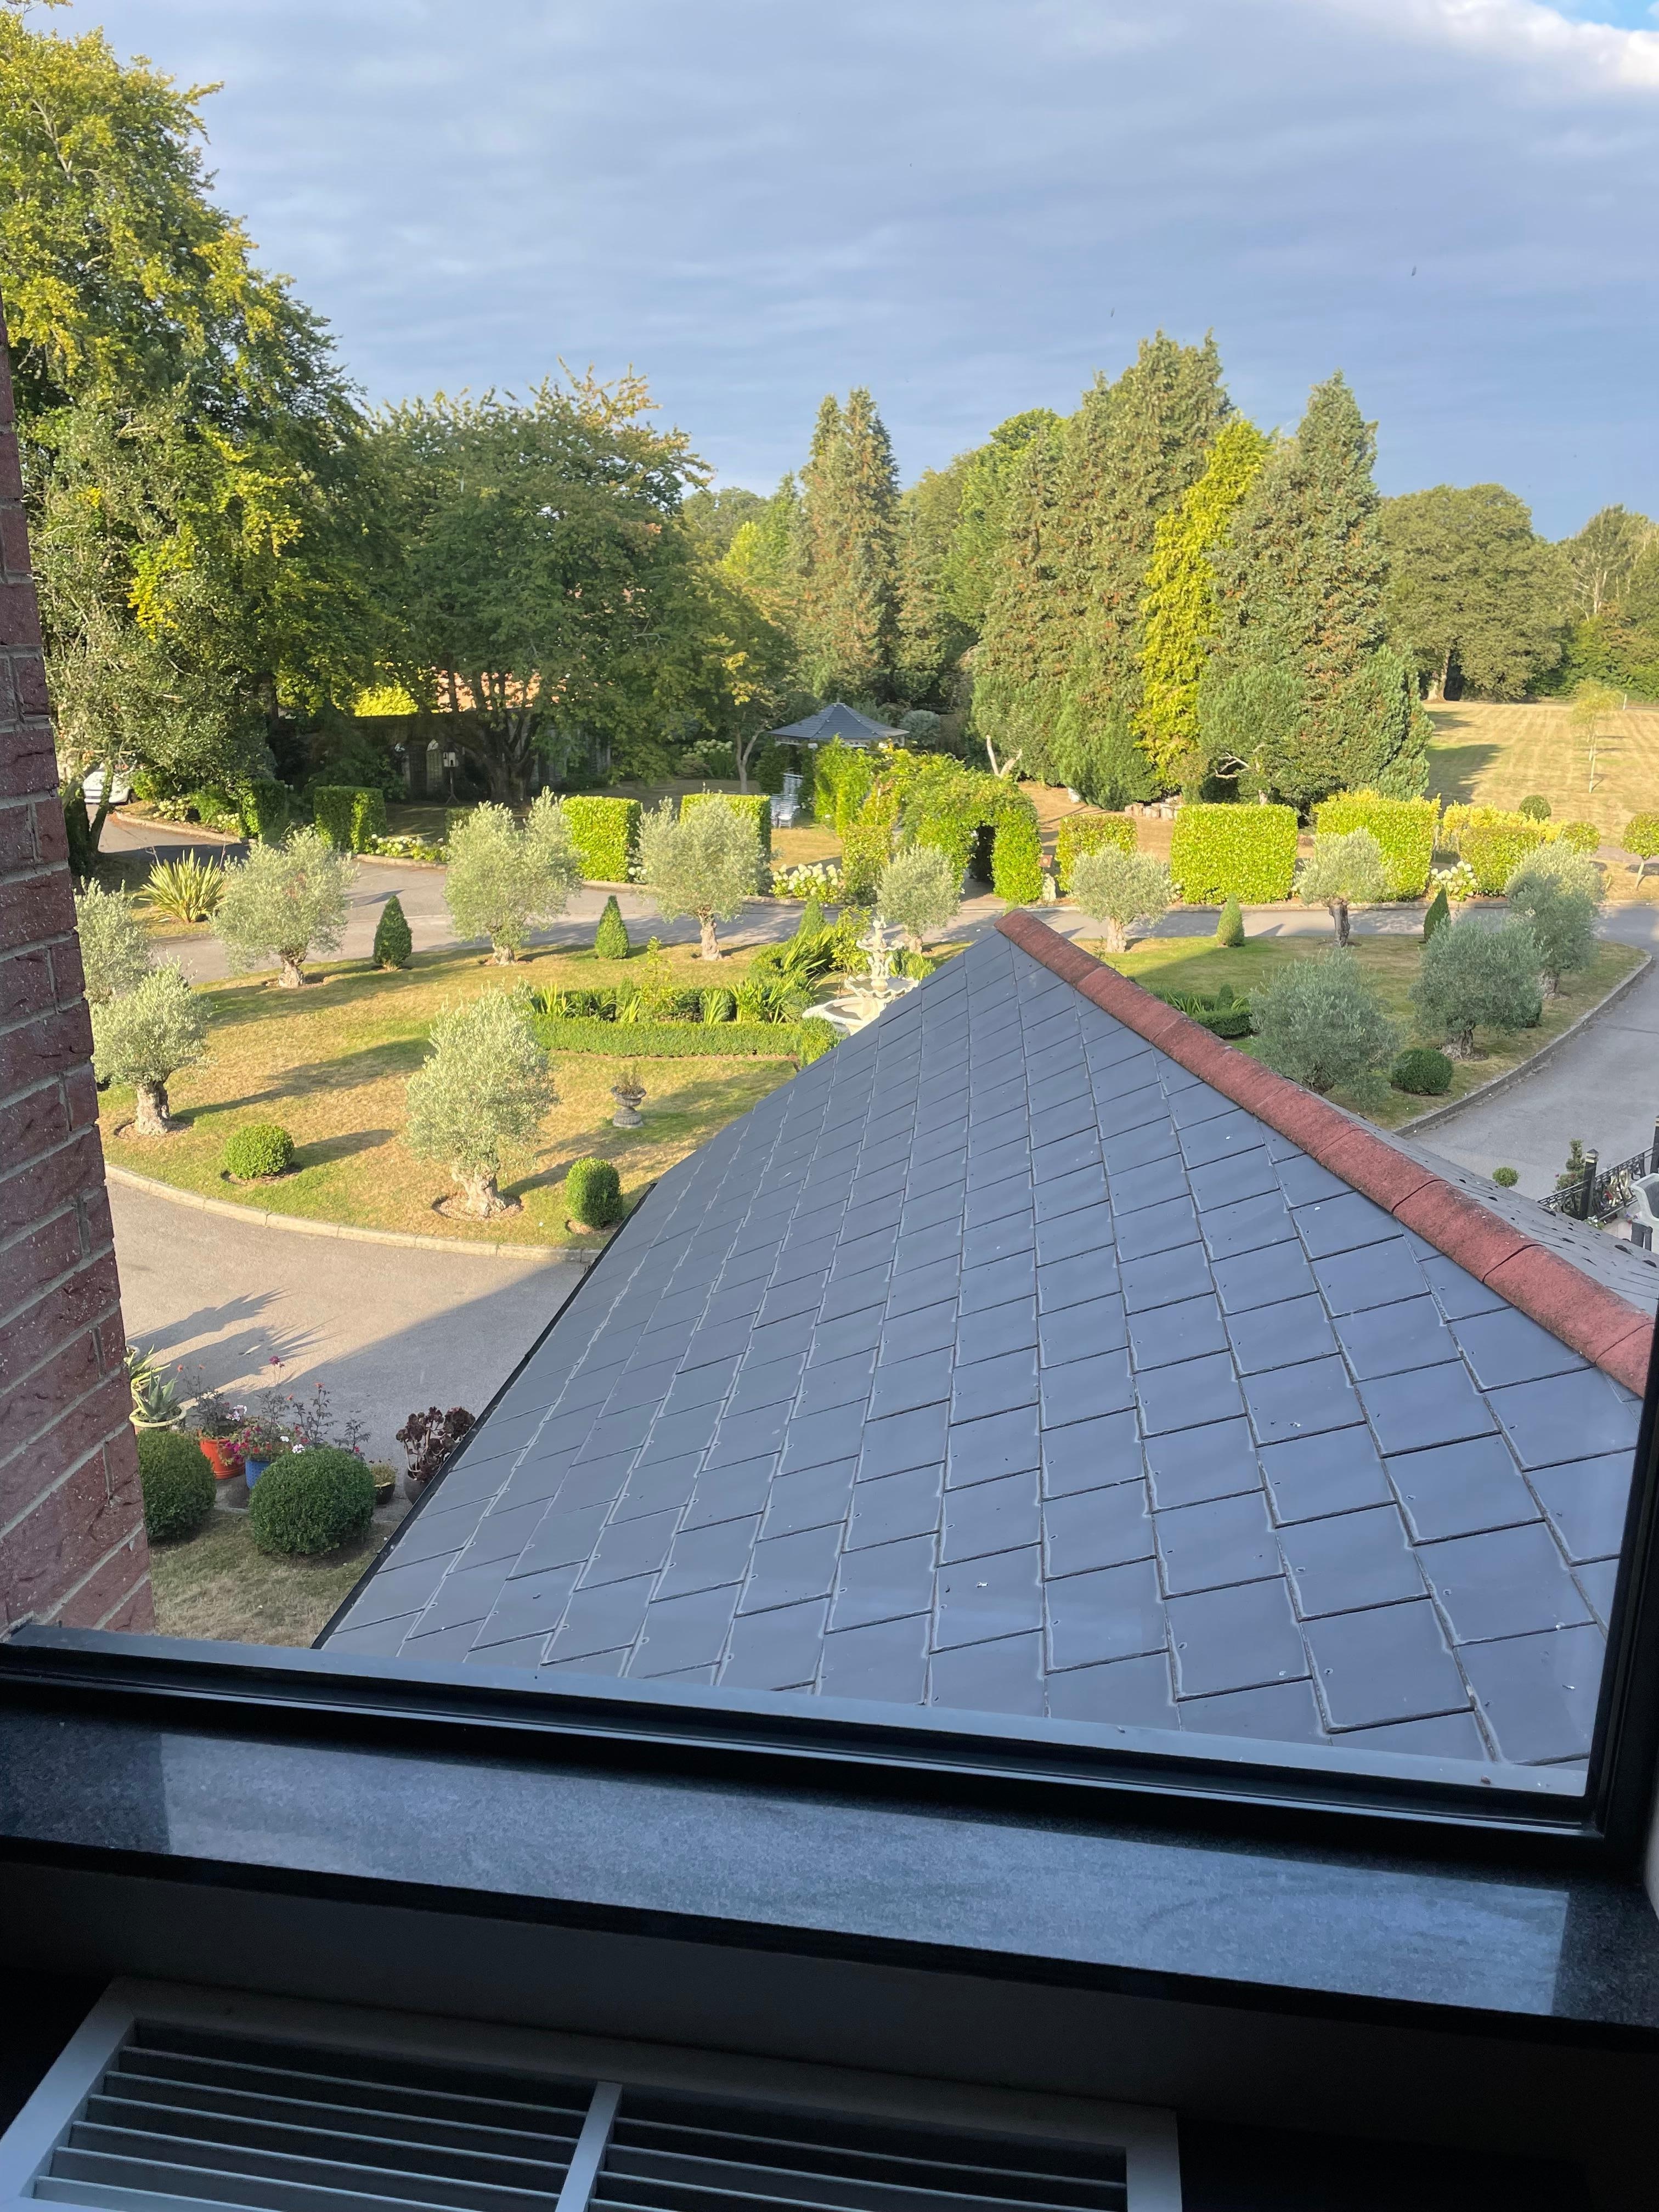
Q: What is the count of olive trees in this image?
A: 12